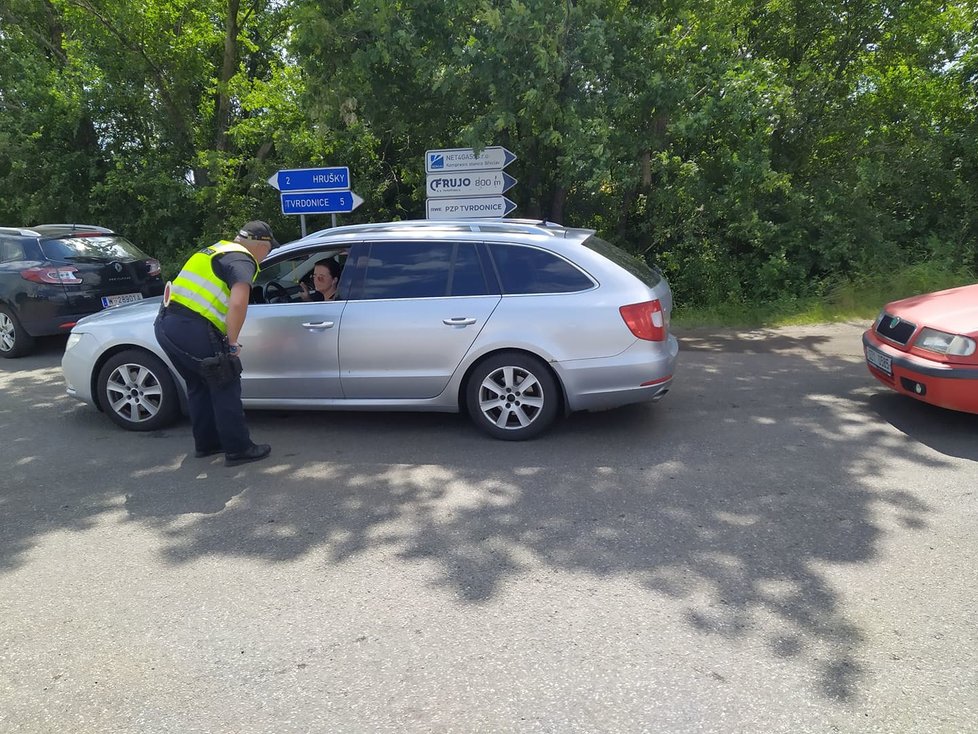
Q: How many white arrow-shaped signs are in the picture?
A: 3